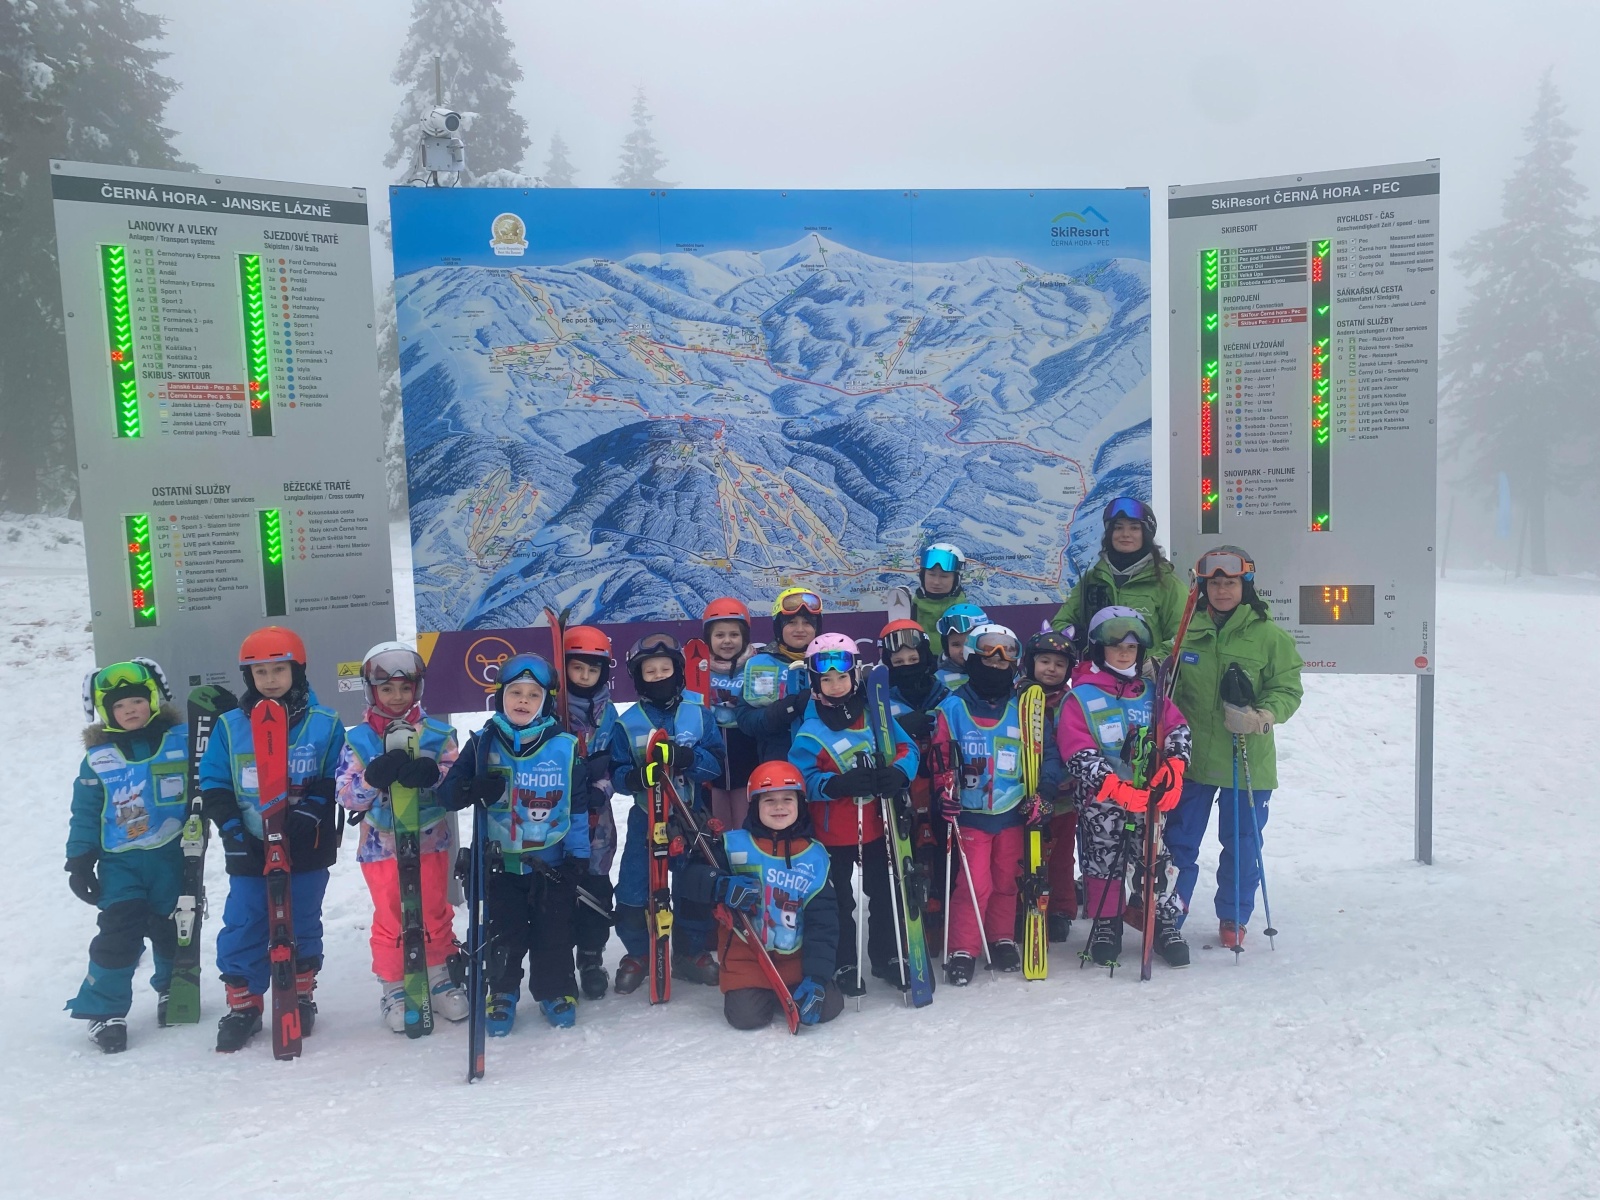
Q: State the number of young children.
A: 15